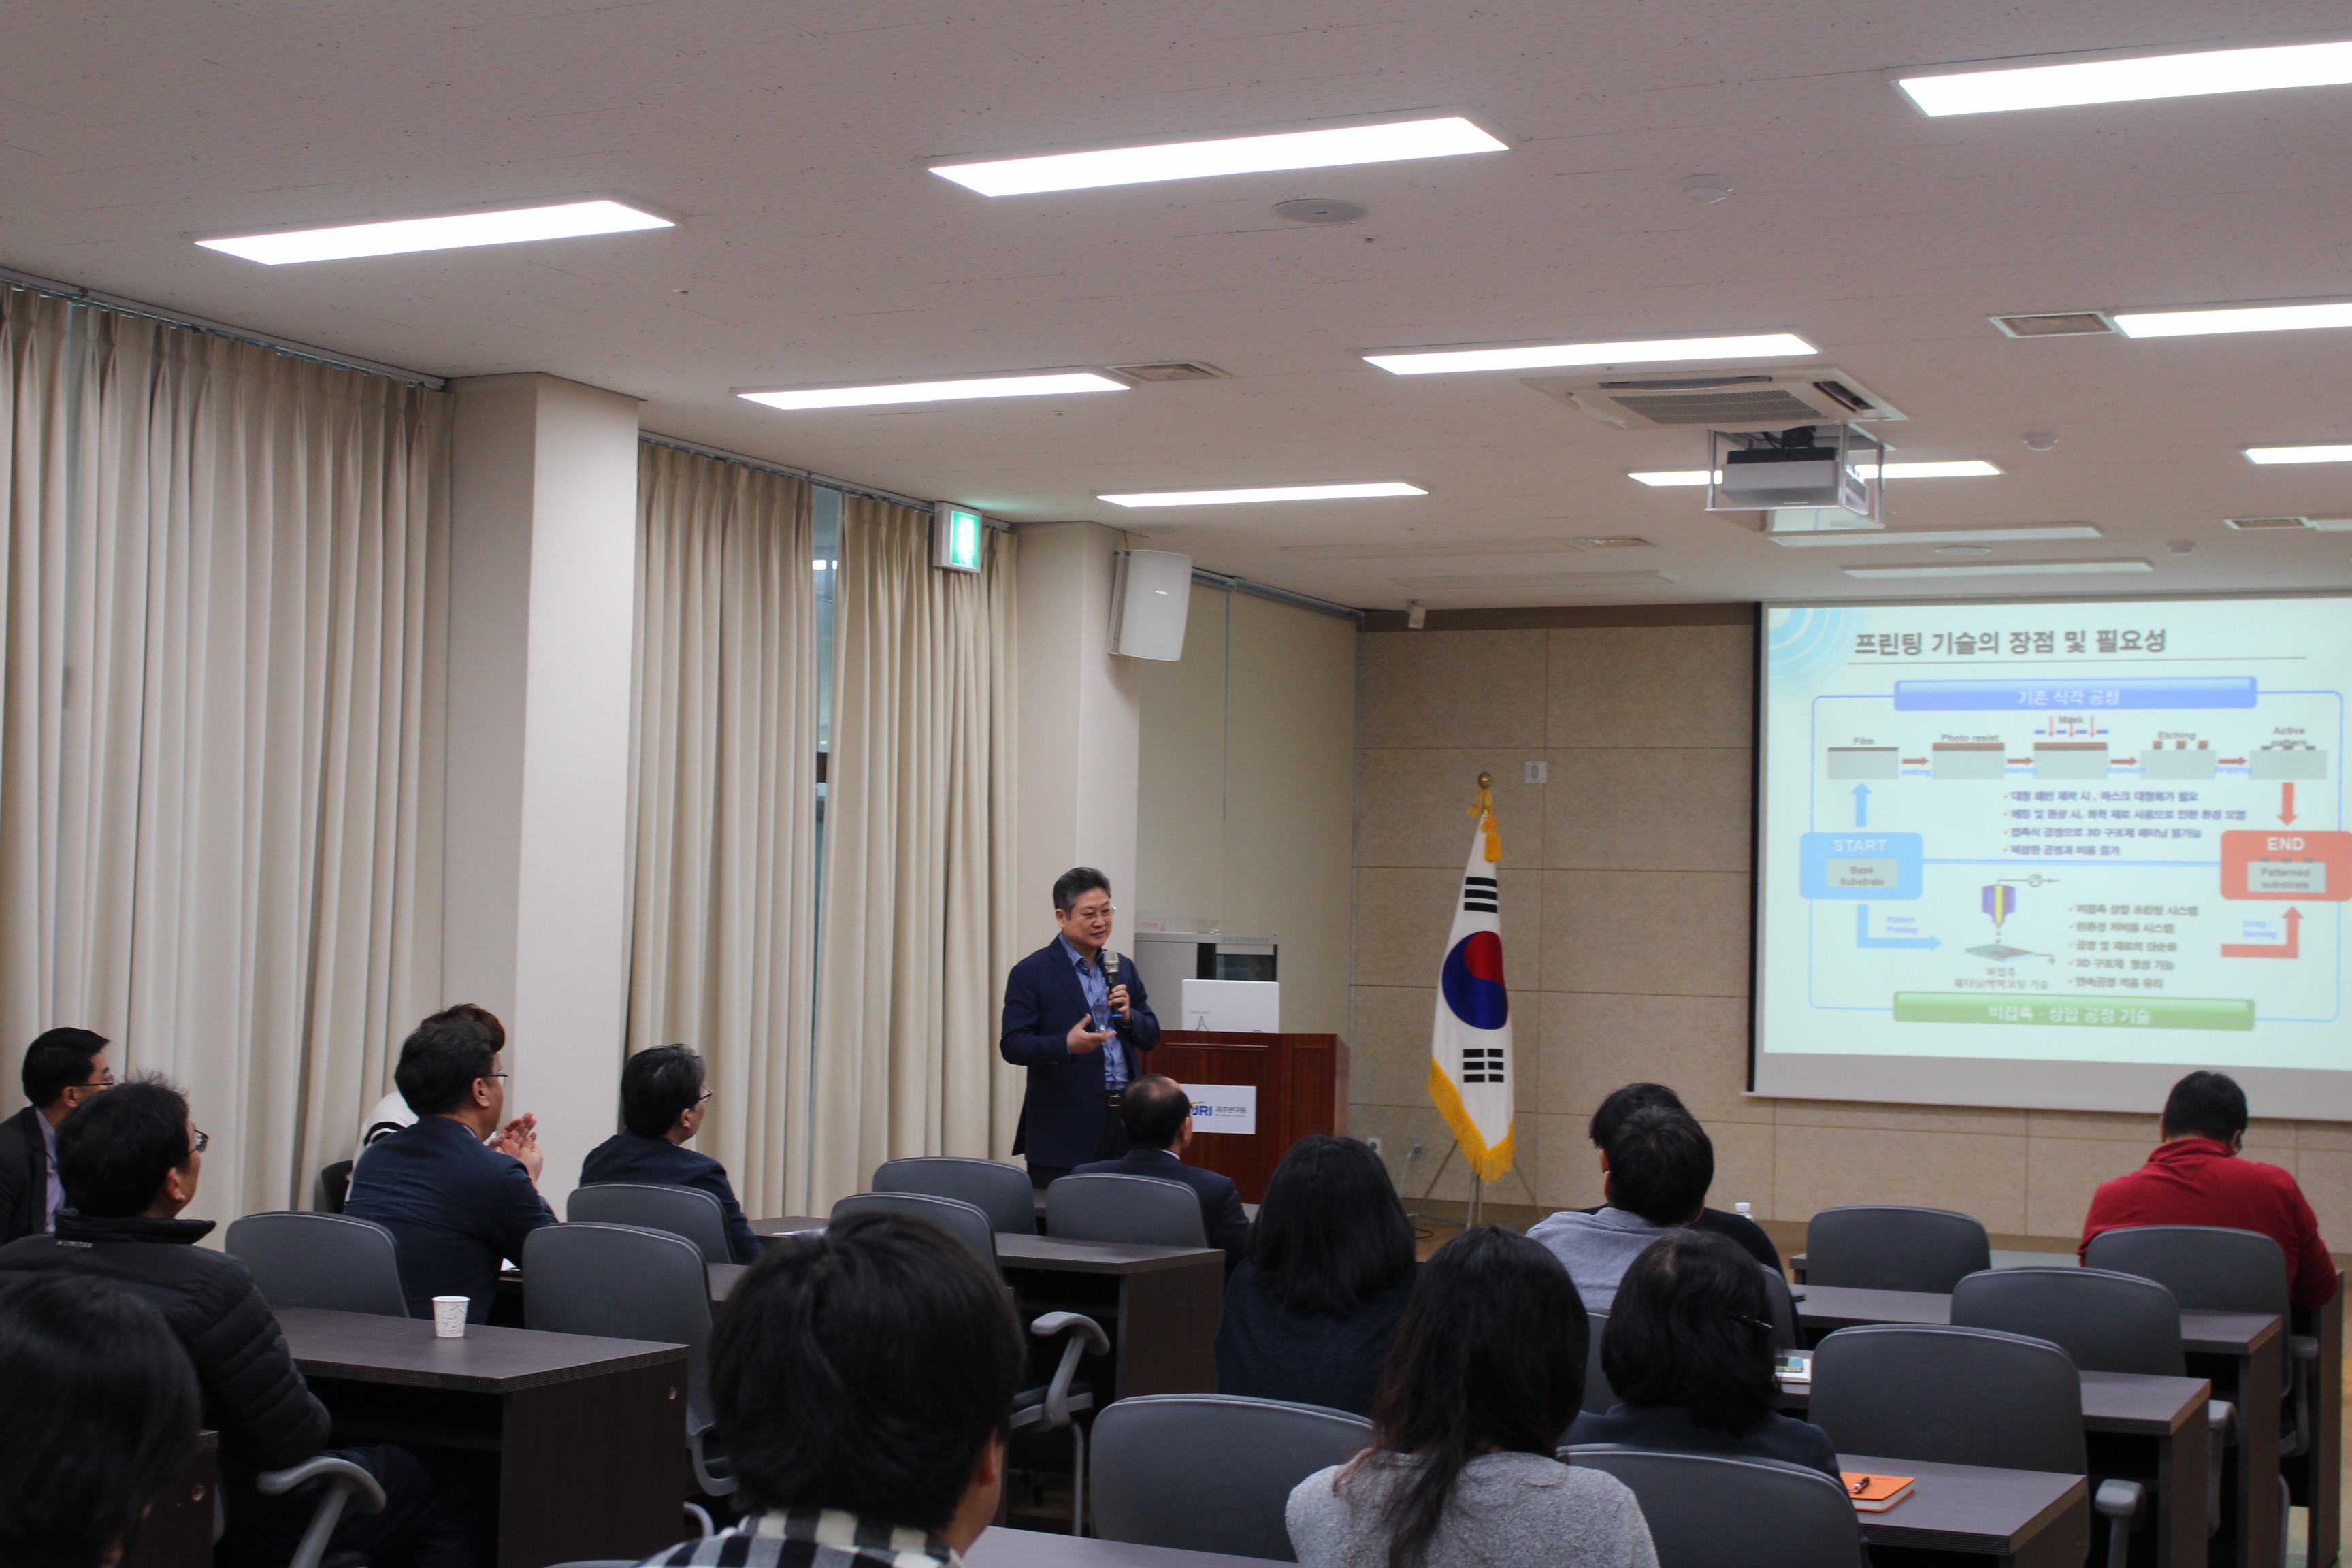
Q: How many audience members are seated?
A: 14